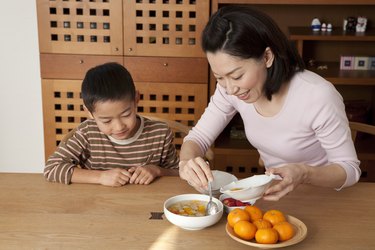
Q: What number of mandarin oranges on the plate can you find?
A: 7